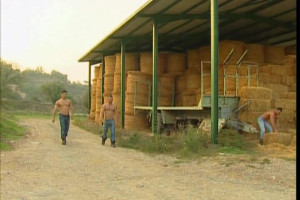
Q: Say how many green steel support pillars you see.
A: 5